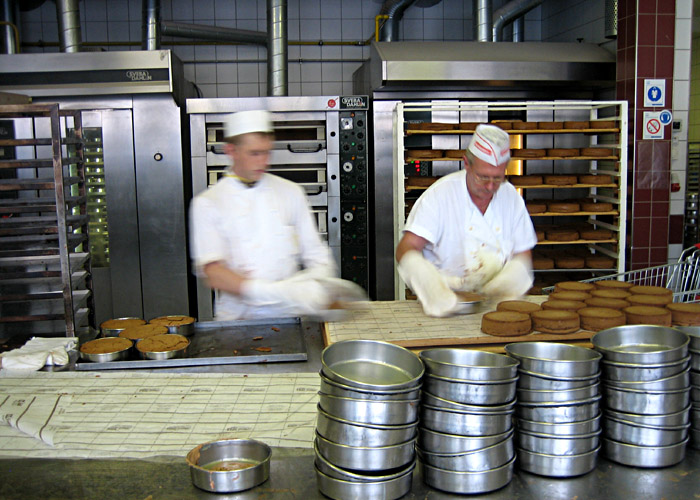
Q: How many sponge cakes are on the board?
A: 14